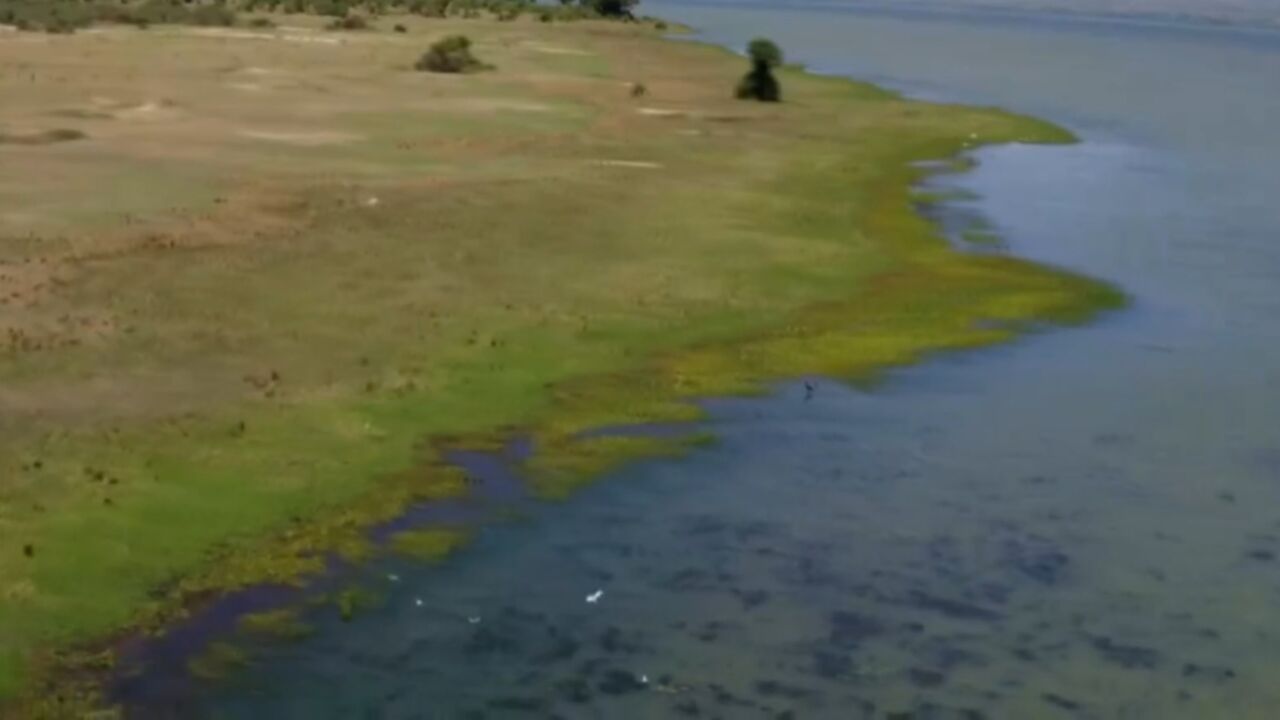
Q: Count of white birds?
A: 5